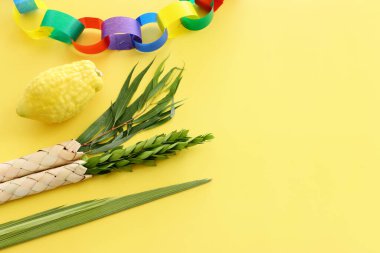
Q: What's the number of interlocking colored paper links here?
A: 9